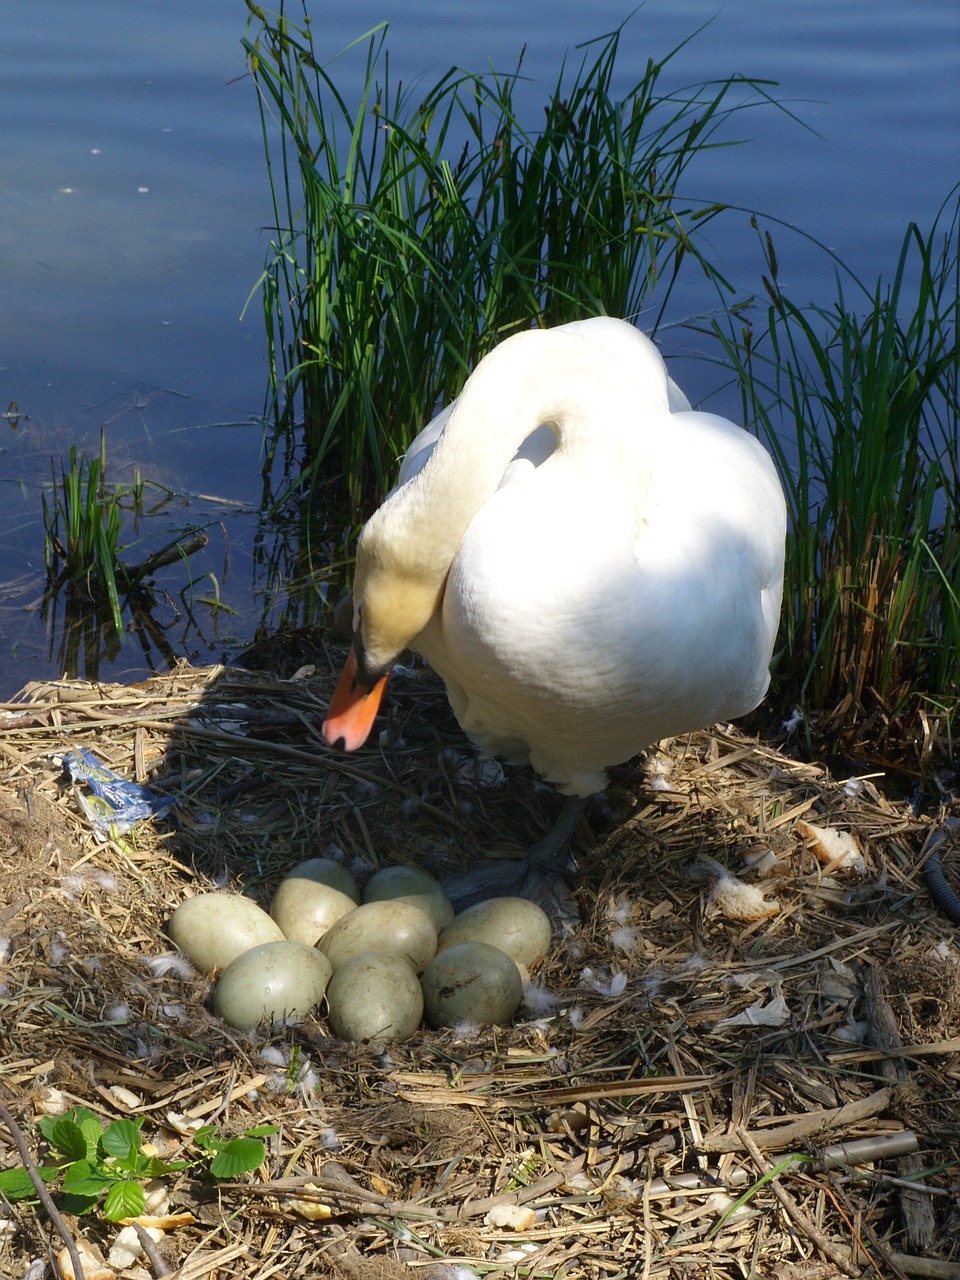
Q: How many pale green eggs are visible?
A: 8